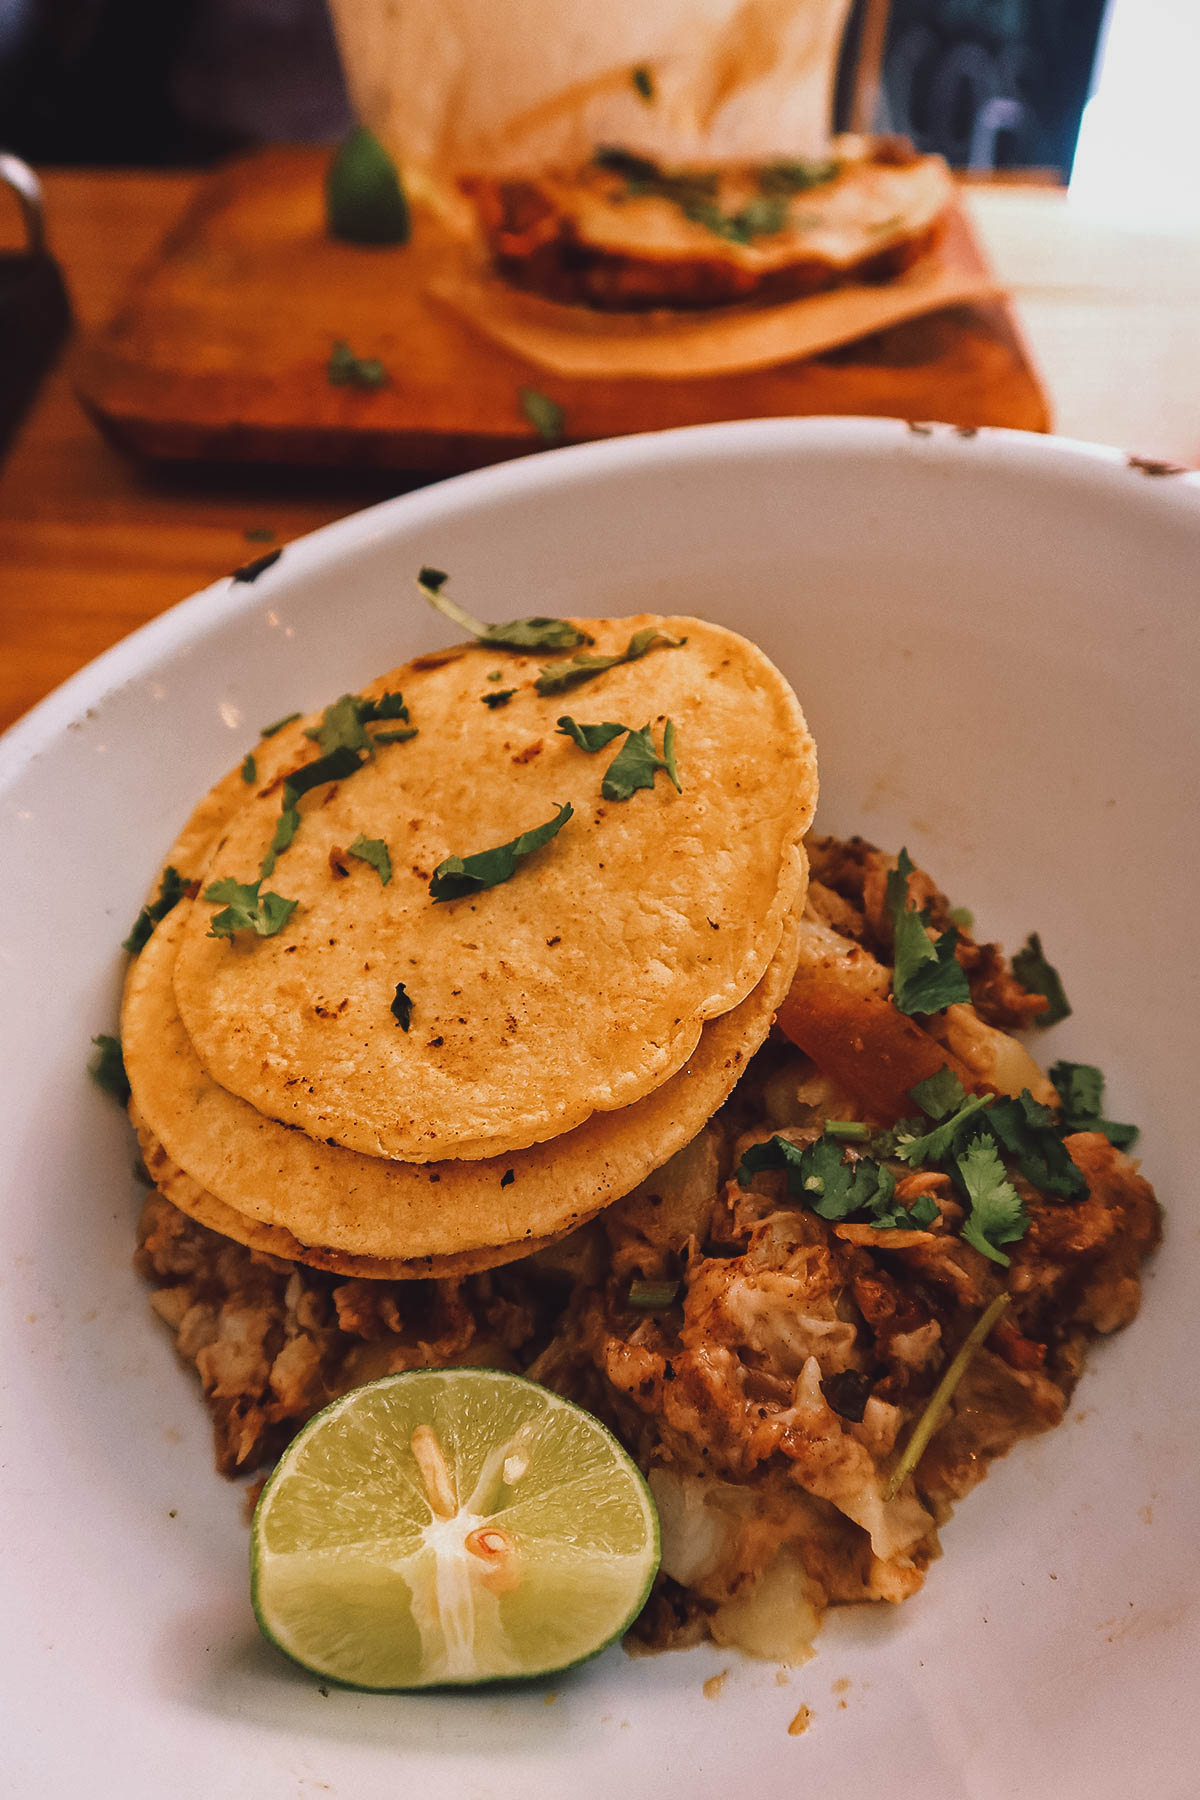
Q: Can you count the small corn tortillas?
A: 3